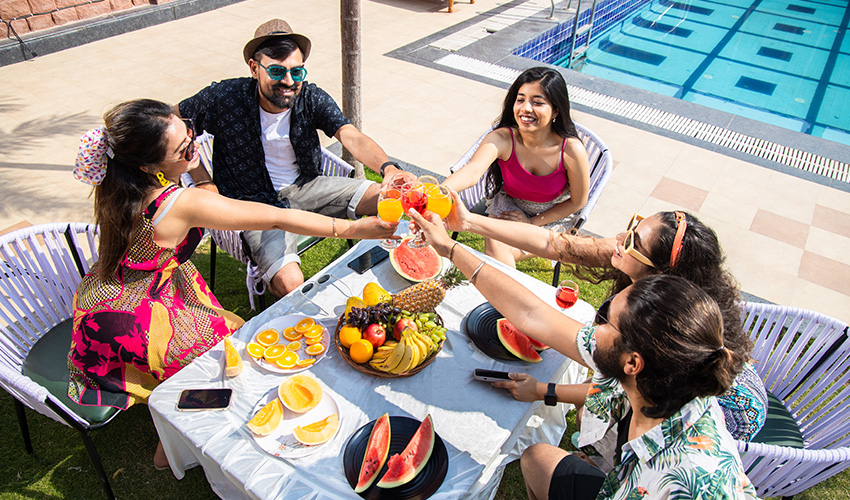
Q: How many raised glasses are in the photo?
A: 5